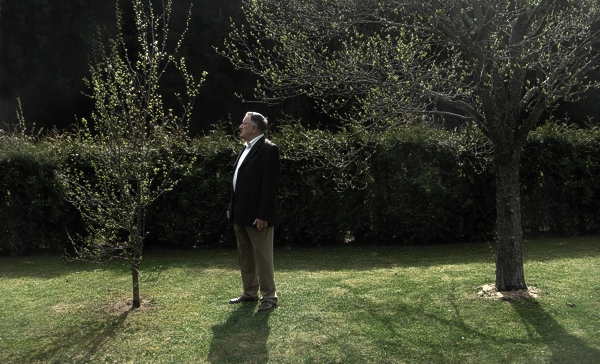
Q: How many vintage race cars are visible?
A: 0